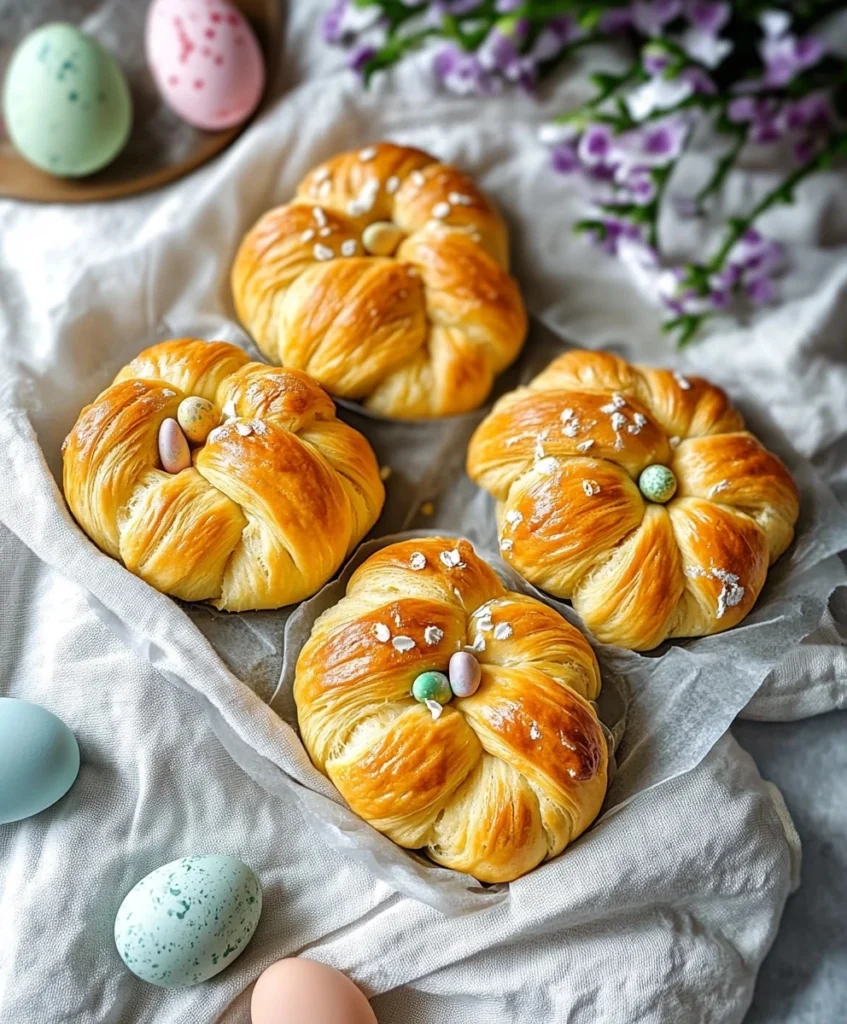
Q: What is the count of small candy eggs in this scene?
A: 6